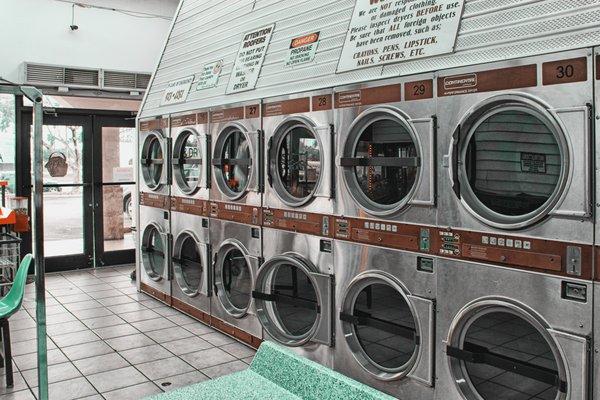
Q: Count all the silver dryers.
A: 12